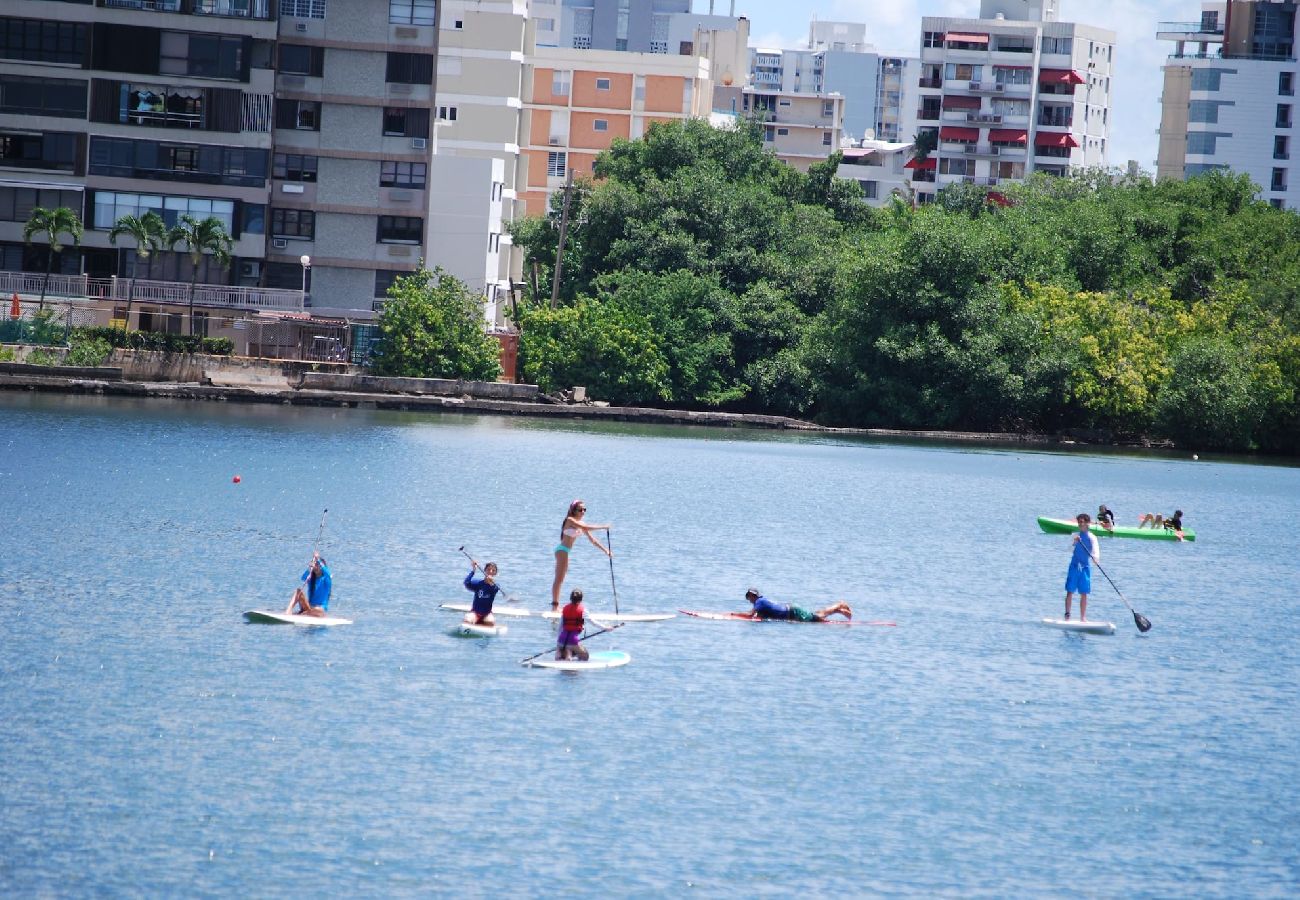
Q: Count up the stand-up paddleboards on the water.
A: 6